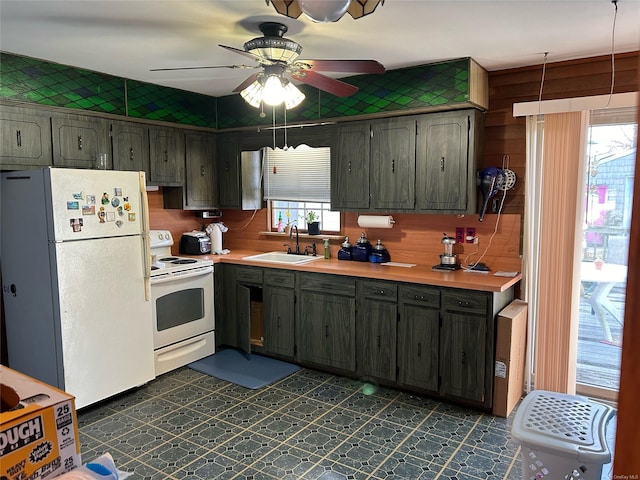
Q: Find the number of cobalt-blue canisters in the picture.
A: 3